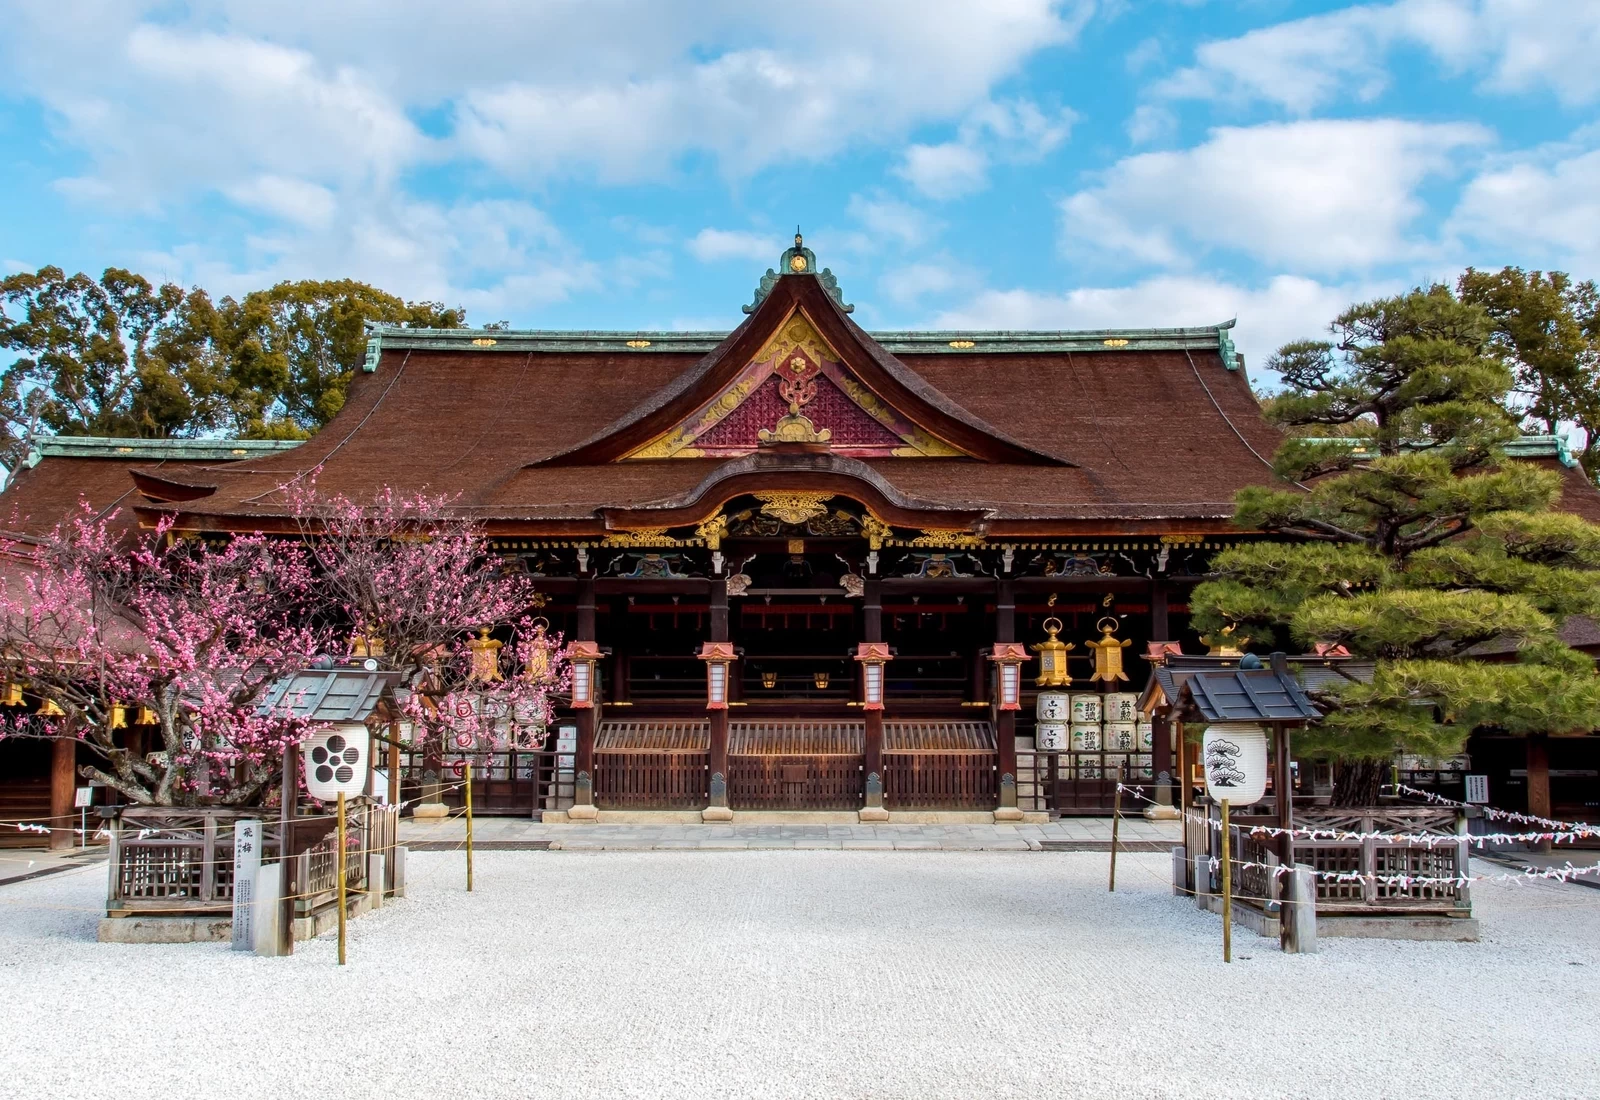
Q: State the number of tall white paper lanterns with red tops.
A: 4